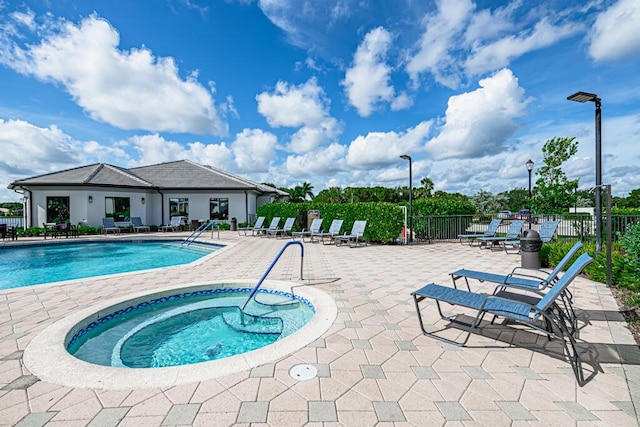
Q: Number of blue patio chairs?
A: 14